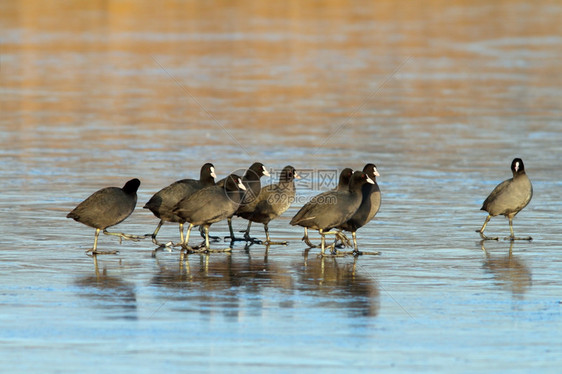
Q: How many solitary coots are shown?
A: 1